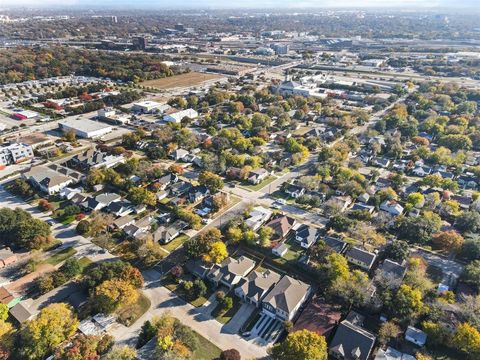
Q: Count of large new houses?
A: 3